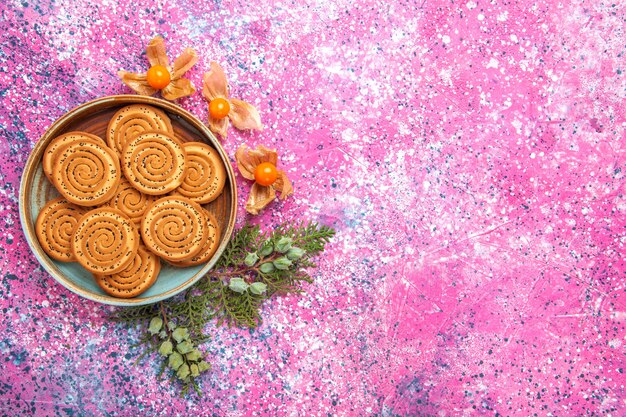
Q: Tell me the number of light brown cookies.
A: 11